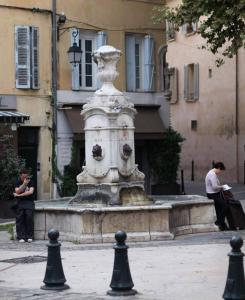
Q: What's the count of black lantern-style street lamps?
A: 1